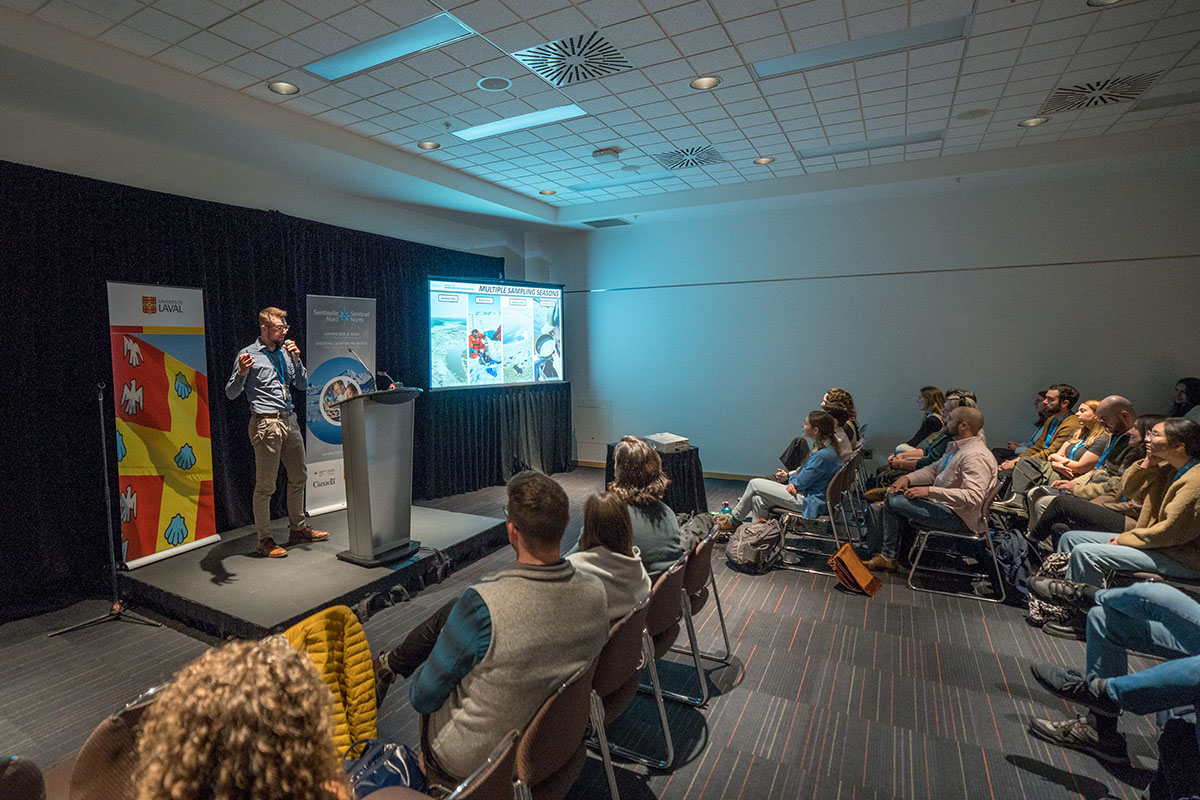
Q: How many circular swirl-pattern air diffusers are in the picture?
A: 3